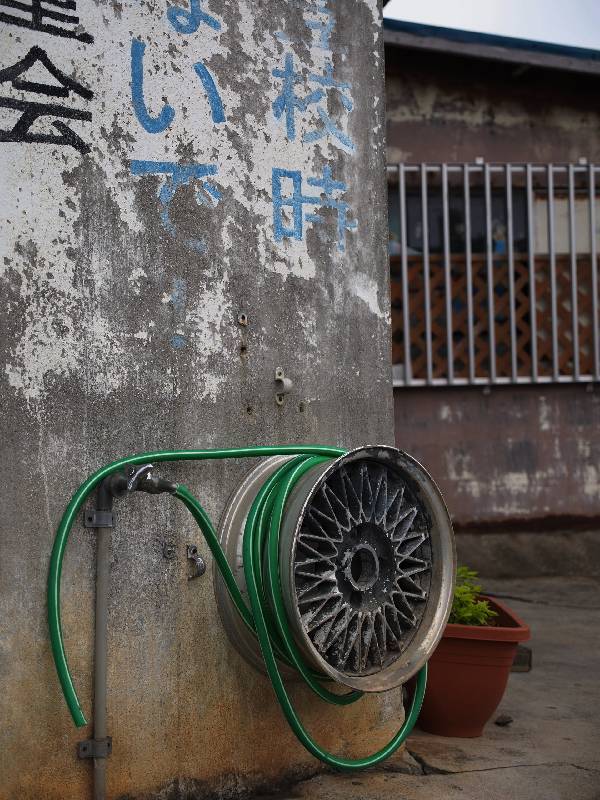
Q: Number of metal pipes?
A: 1